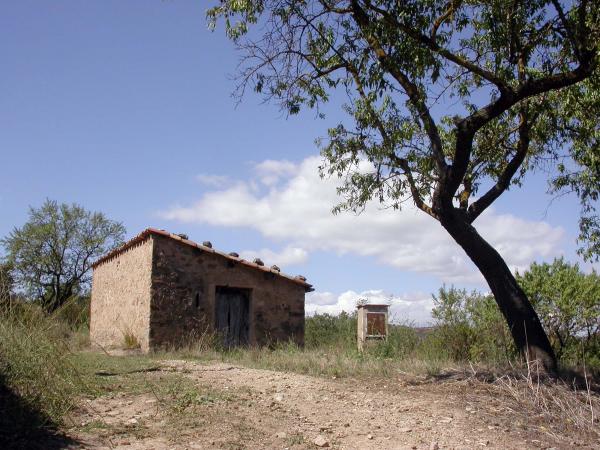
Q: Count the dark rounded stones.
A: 6